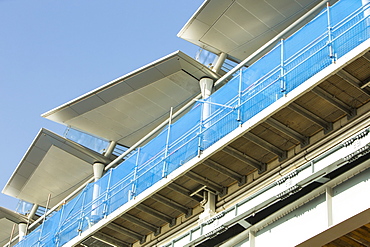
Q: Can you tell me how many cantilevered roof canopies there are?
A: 4